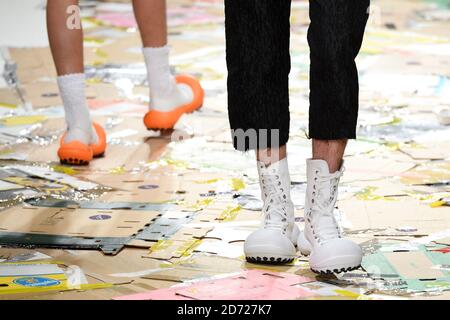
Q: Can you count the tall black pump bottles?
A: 0